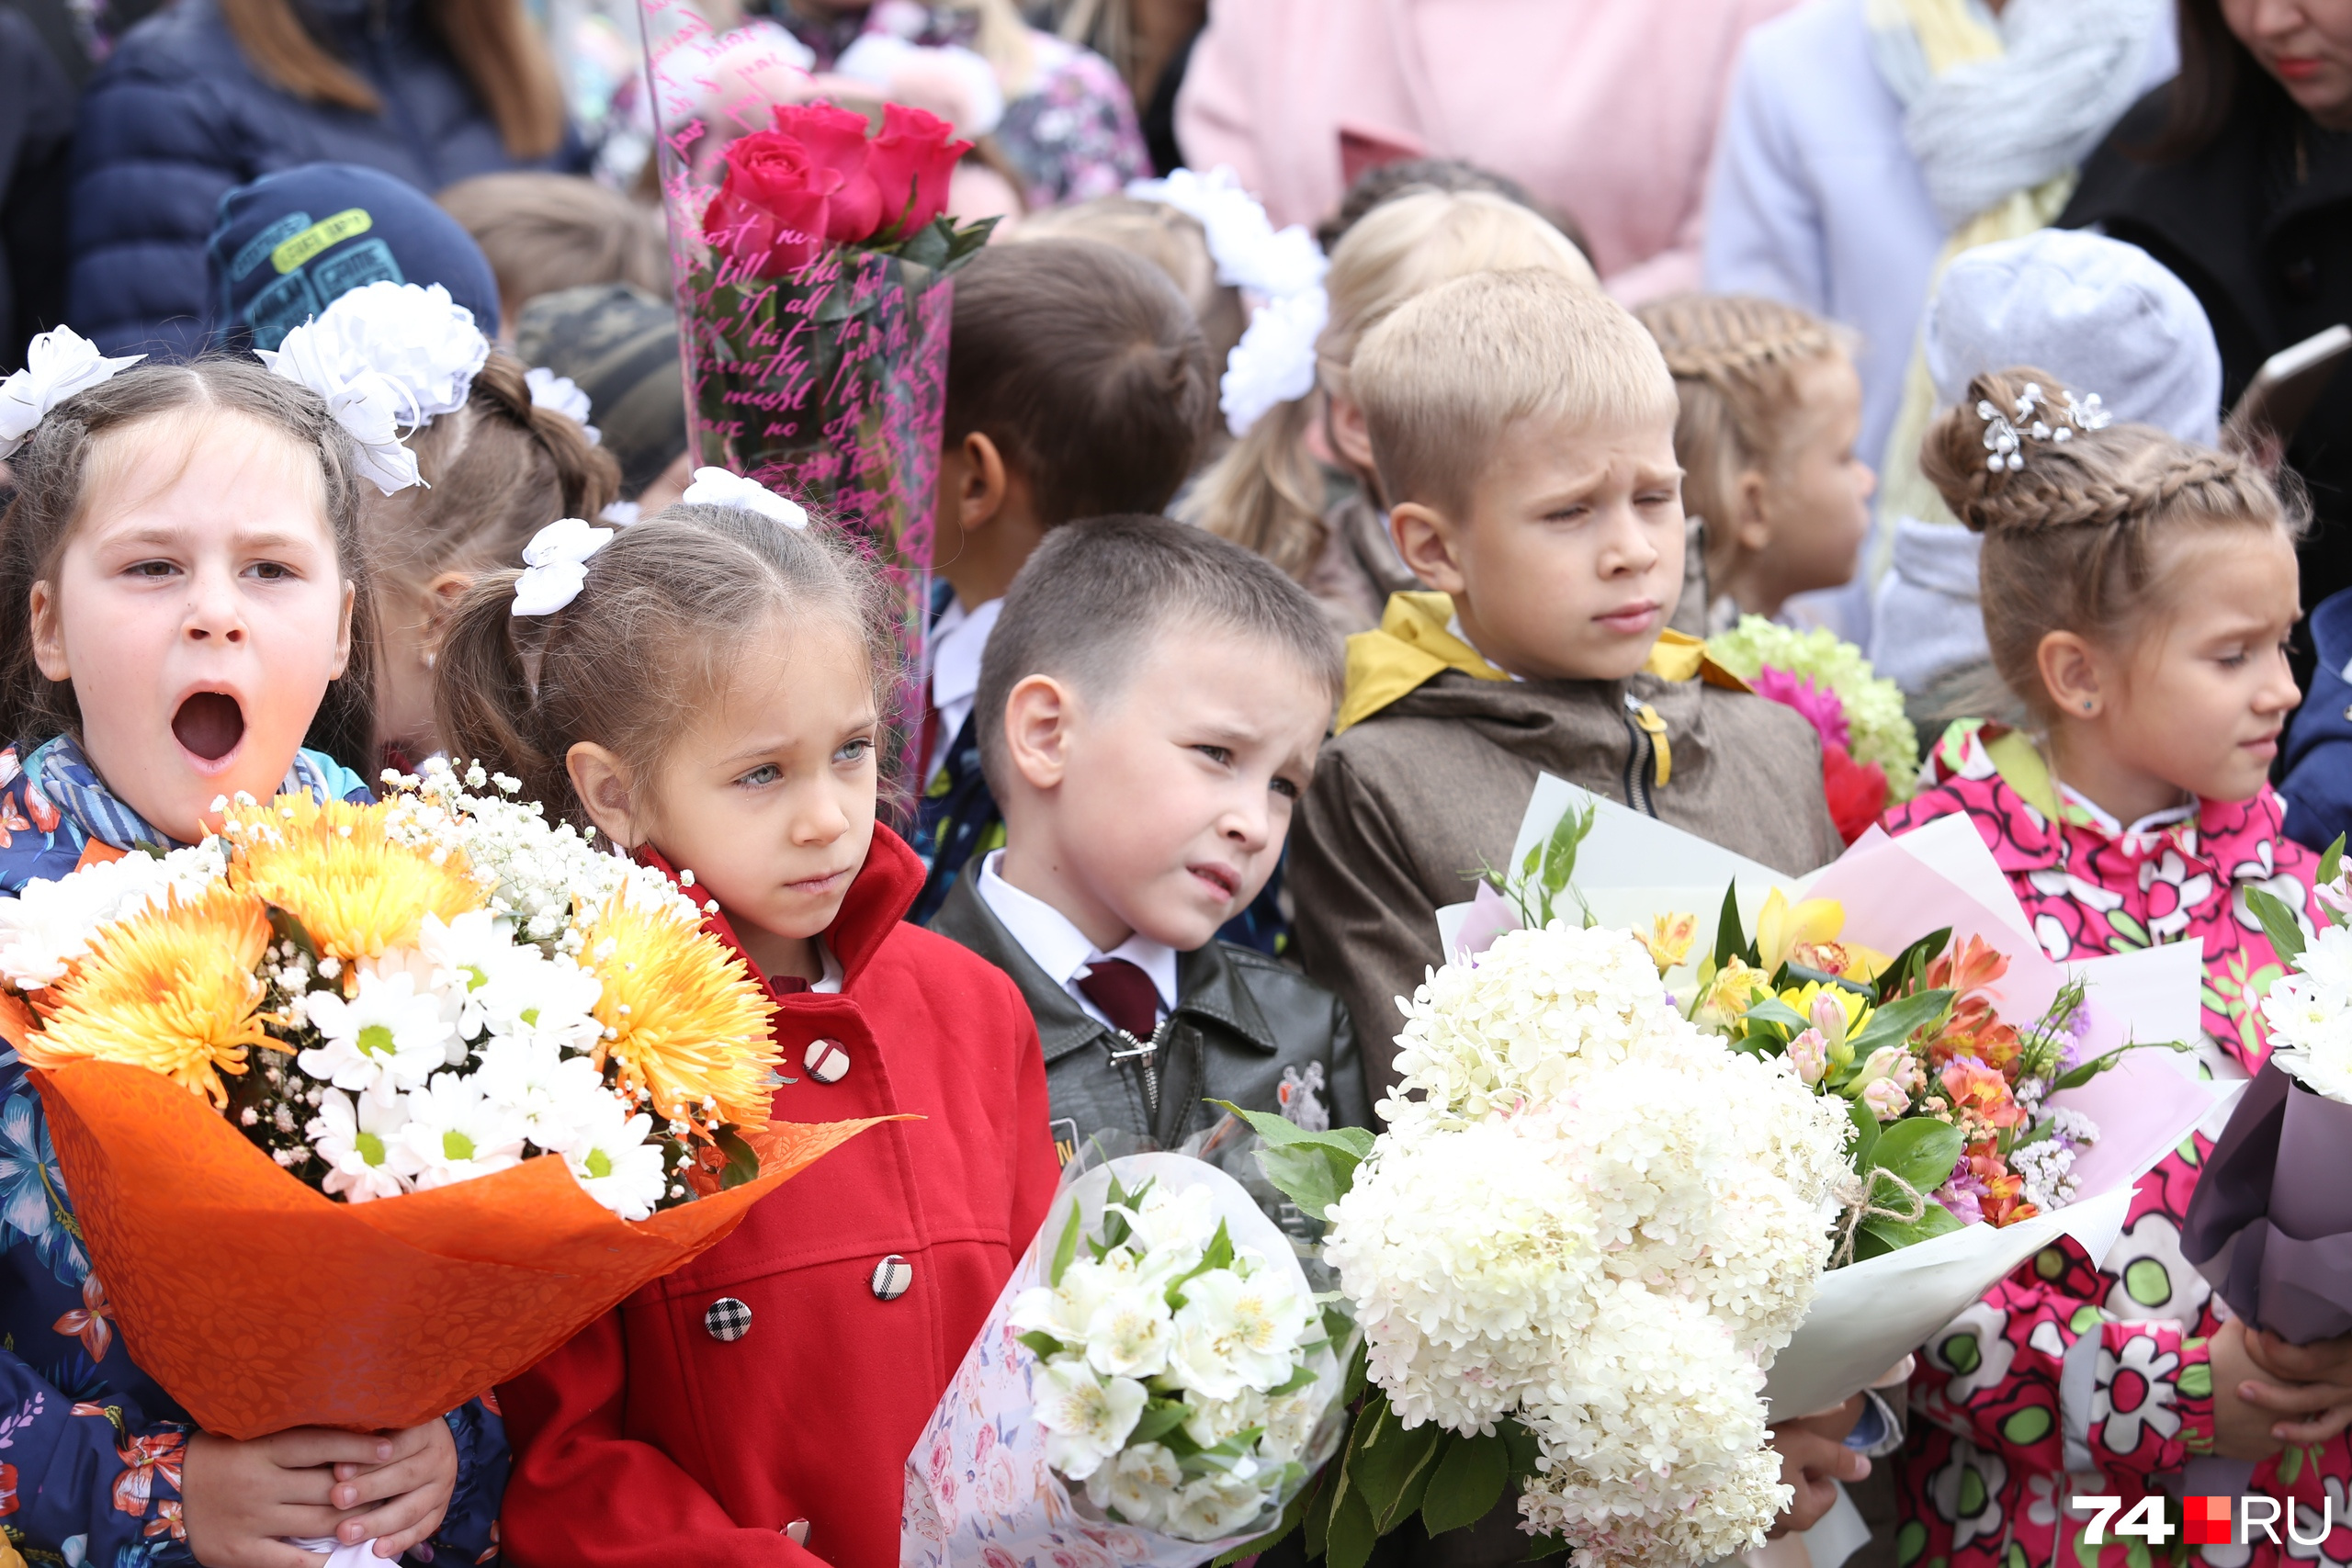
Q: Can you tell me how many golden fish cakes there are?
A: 0